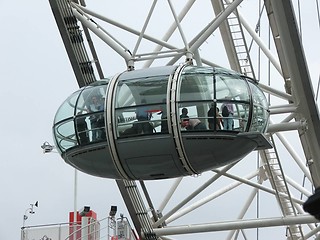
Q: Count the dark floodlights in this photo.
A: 2